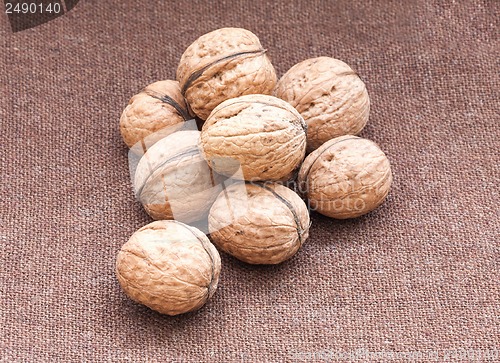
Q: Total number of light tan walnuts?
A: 8